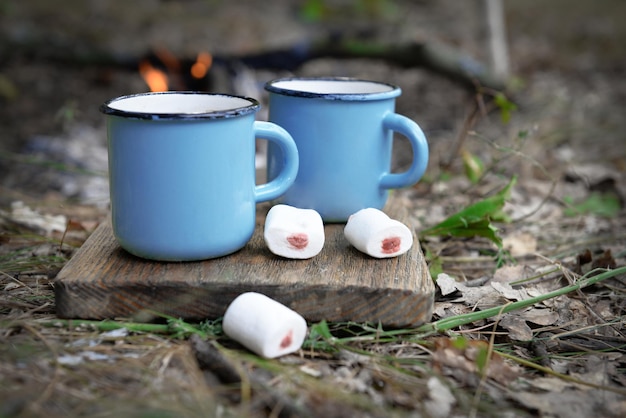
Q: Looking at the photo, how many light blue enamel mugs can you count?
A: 2